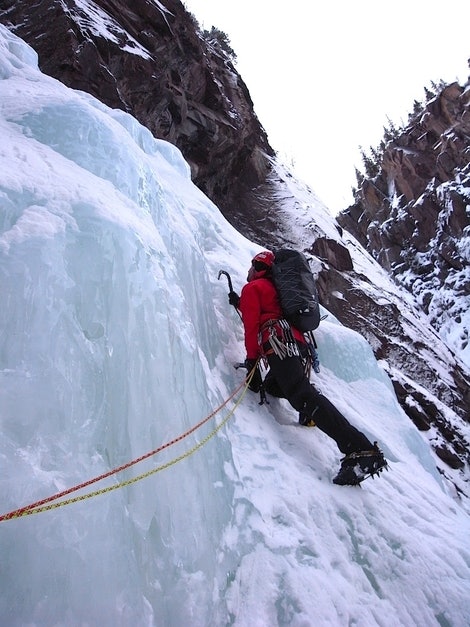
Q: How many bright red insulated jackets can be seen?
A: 1